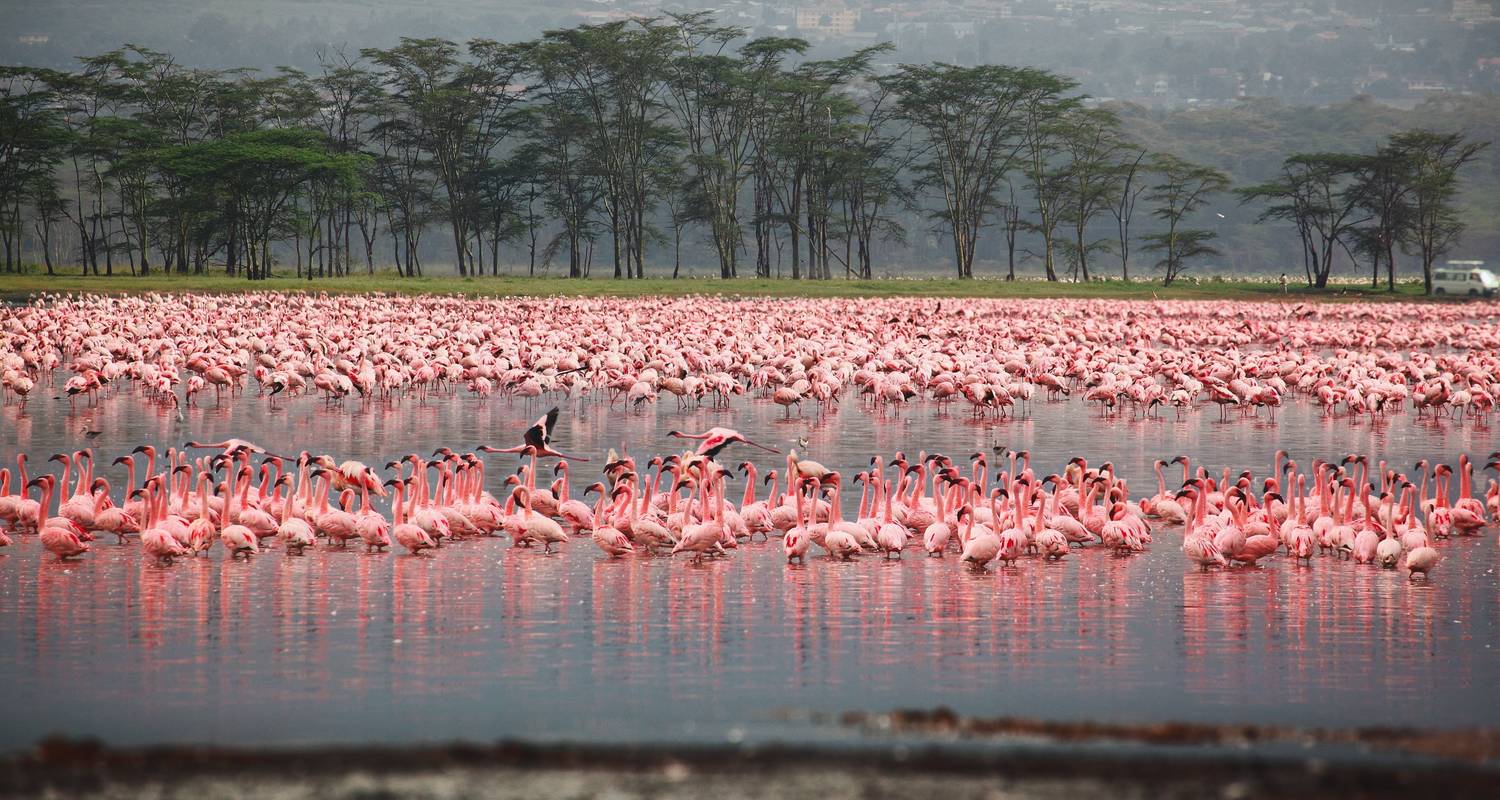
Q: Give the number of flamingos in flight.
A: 3